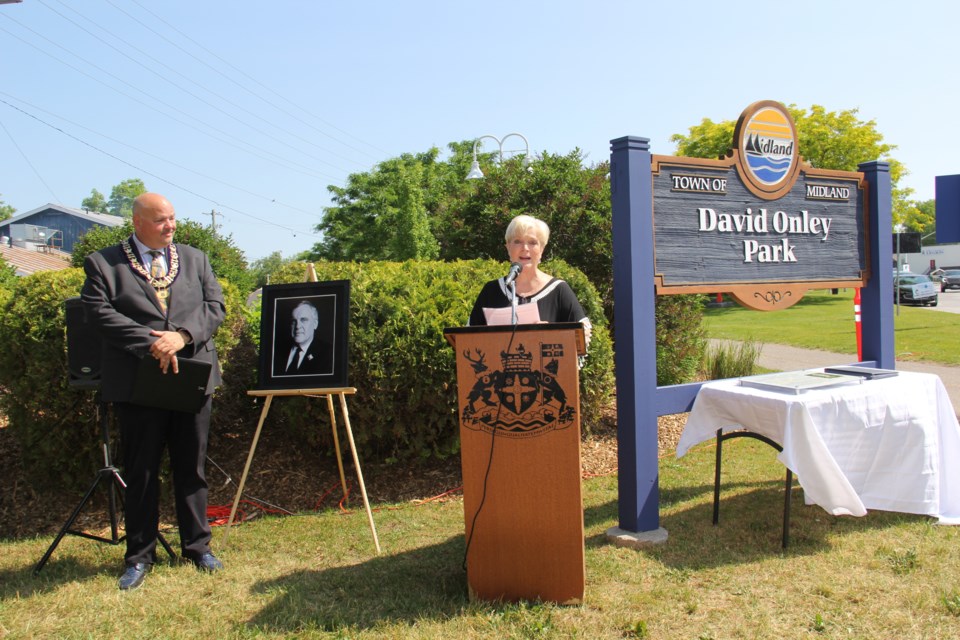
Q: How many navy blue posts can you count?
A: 2